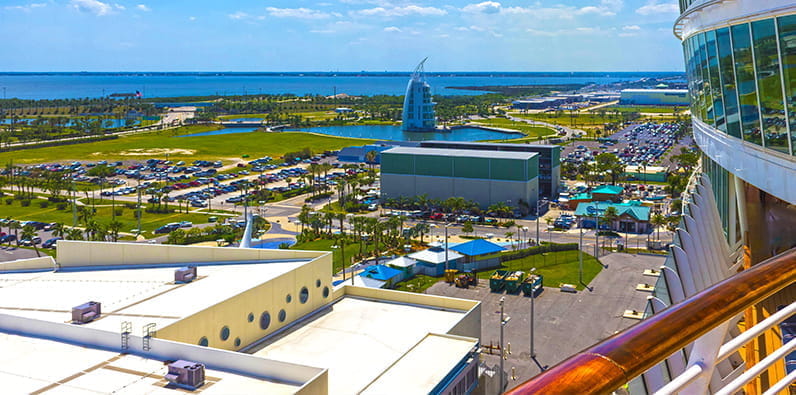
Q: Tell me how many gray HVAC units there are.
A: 3